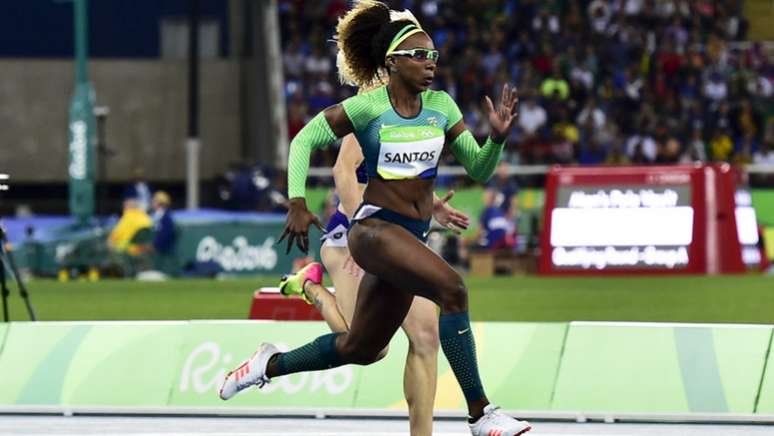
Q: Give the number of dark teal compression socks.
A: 2